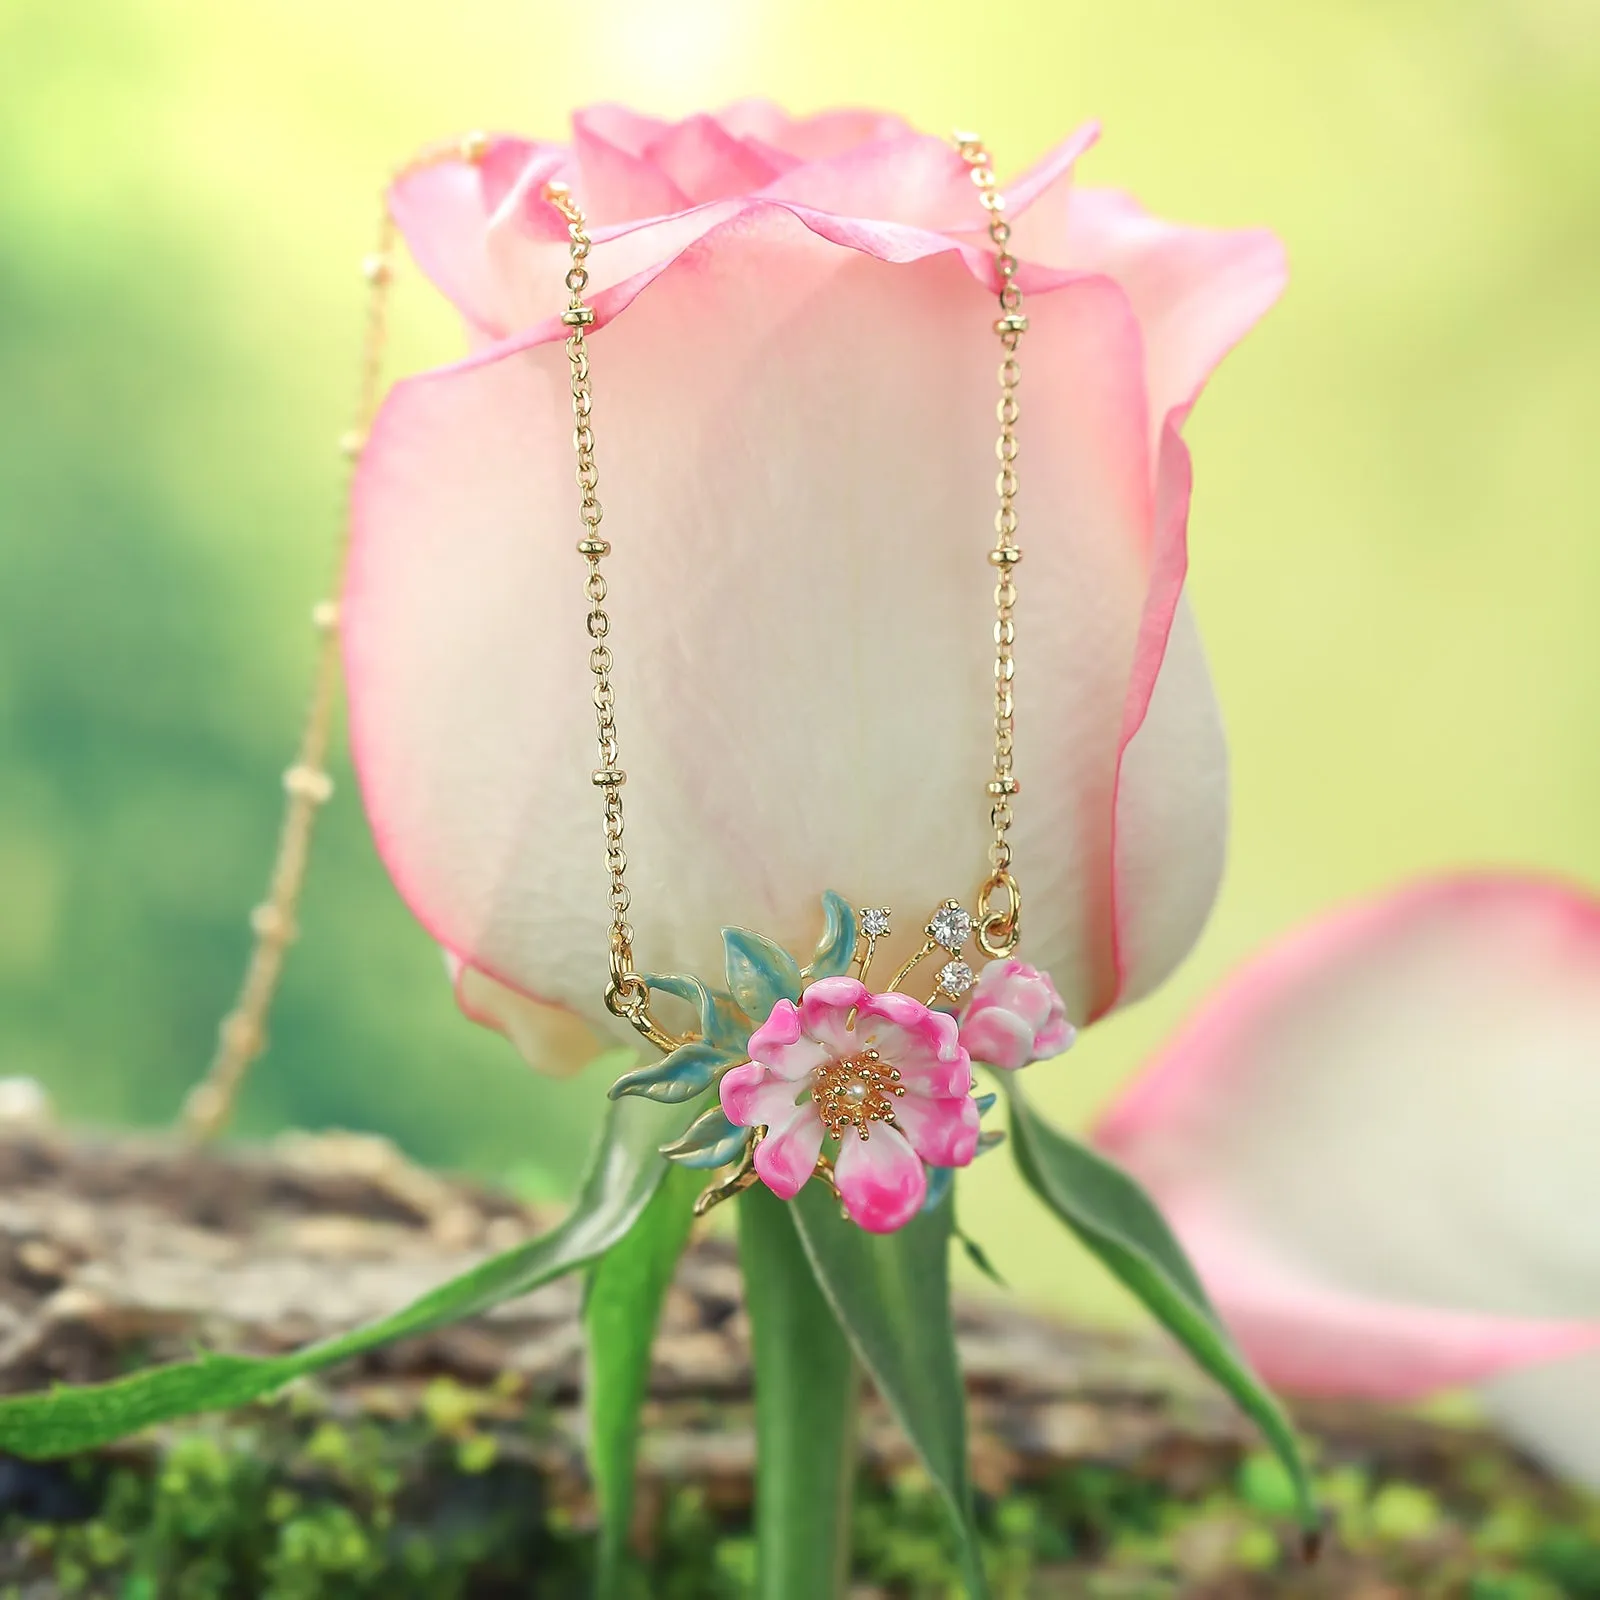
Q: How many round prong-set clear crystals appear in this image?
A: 3